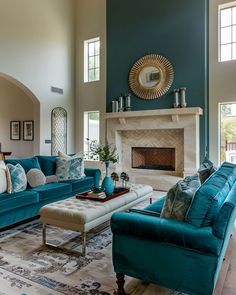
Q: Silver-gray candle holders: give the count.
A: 5